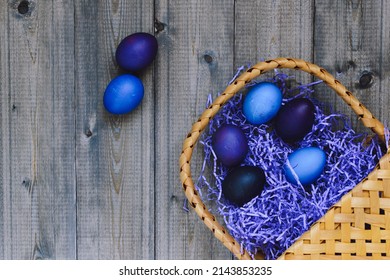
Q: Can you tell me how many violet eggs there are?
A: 3